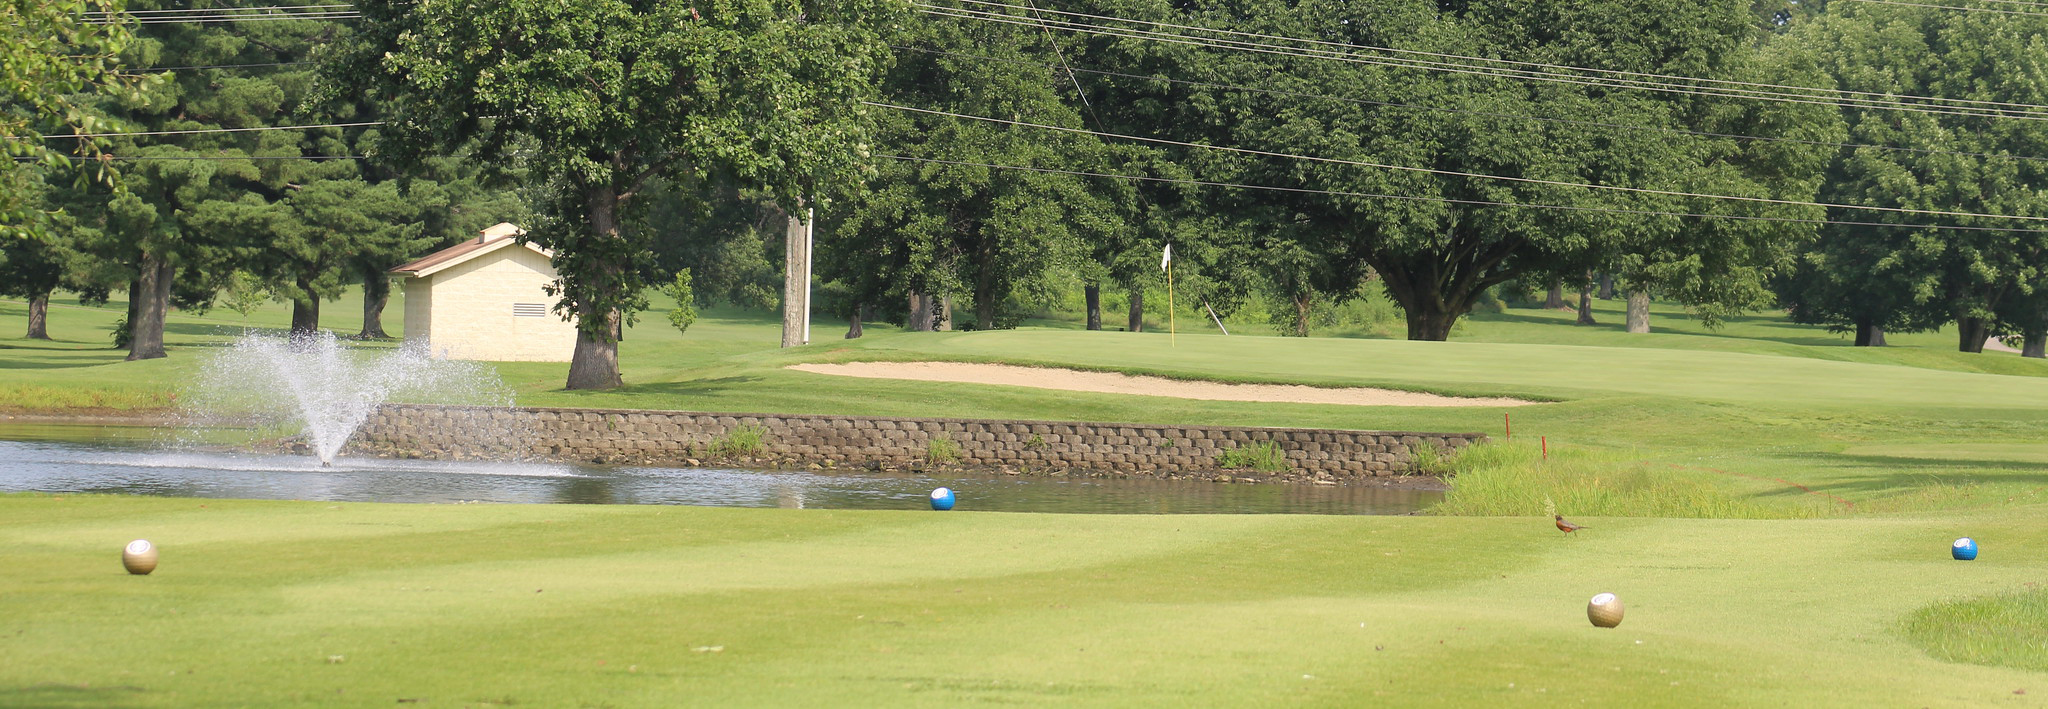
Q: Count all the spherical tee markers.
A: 4